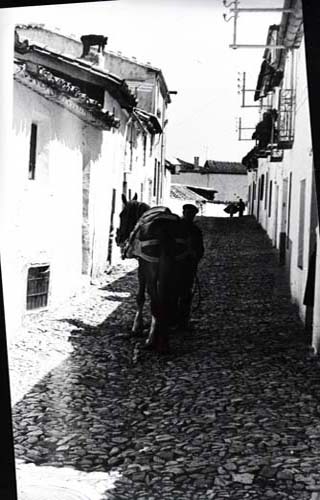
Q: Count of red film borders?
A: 0